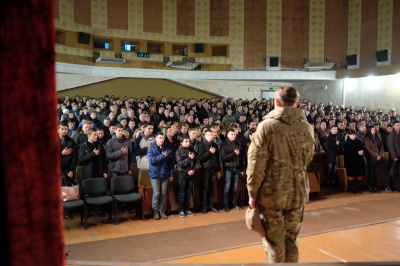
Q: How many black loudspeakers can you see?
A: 5